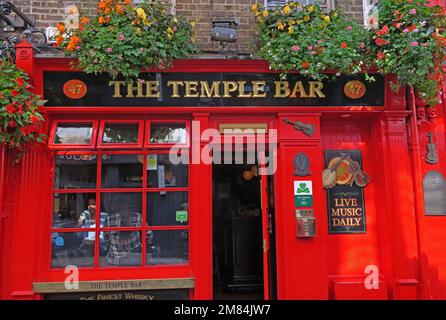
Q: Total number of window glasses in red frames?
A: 12